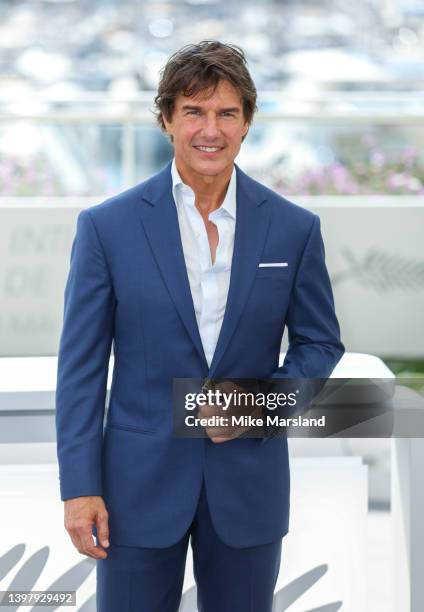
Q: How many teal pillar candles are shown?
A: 0